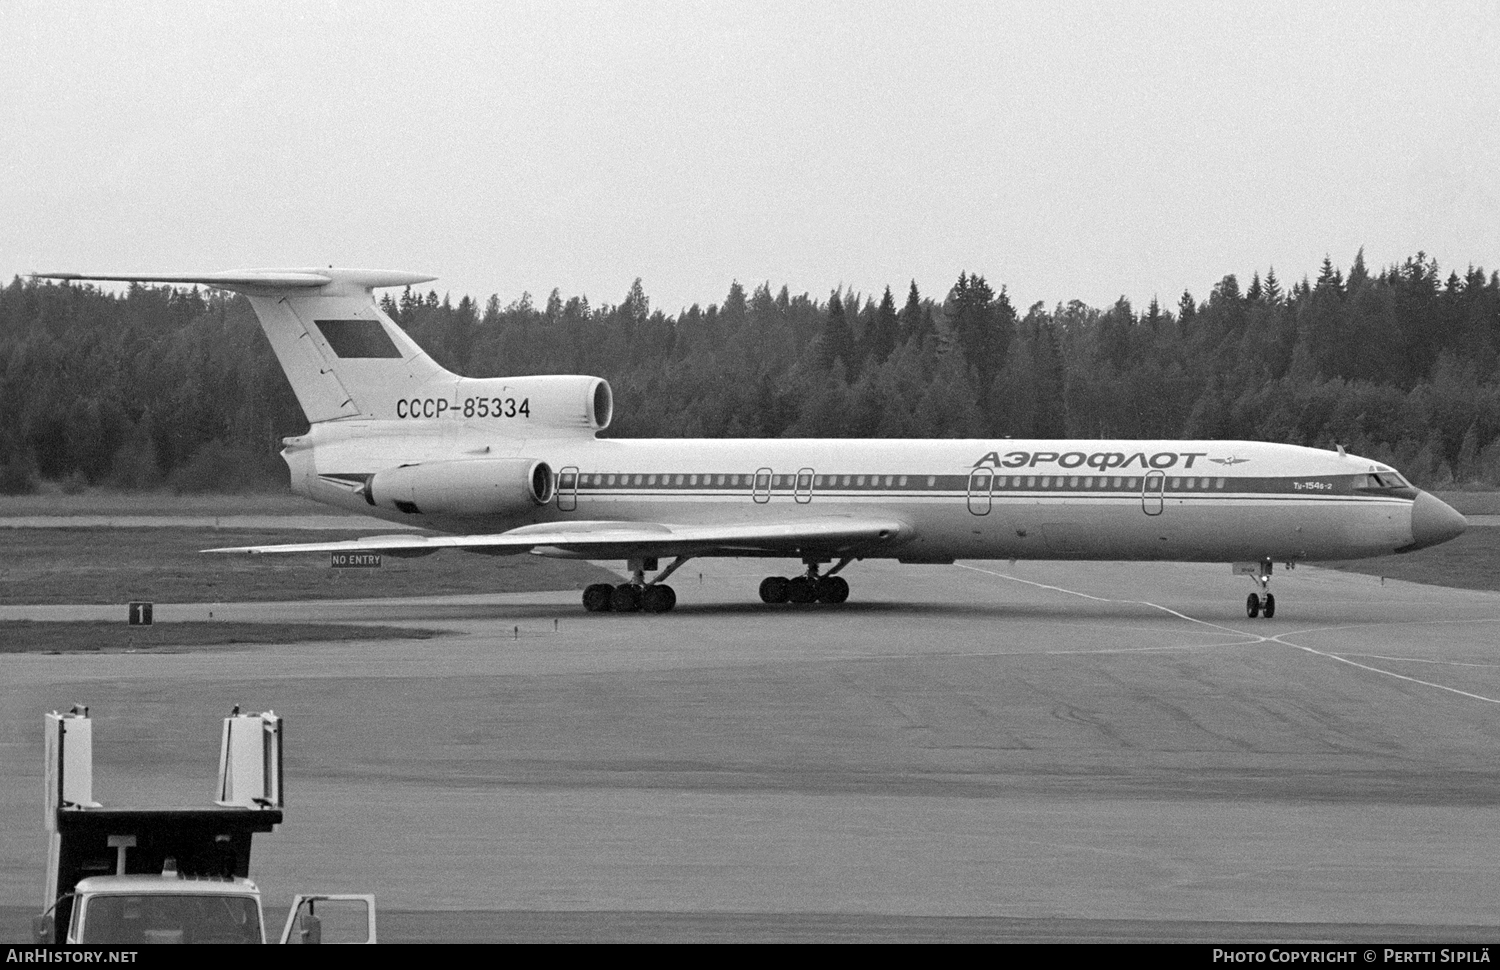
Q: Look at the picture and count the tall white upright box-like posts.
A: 2